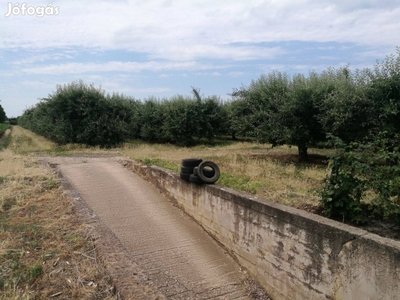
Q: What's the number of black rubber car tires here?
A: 6